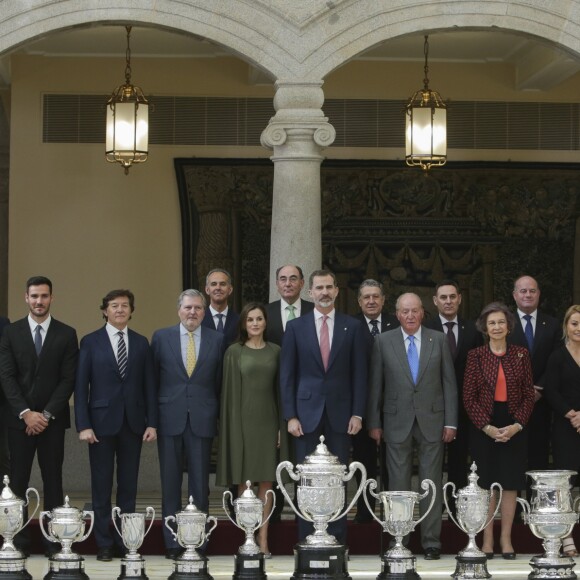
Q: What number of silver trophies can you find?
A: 9